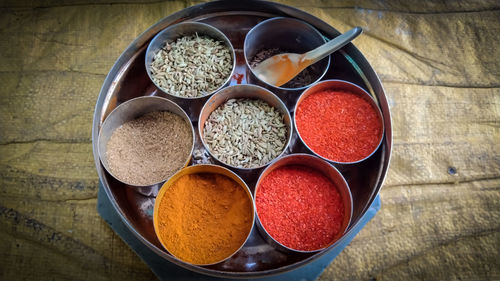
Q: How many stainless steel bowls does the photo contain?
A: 7